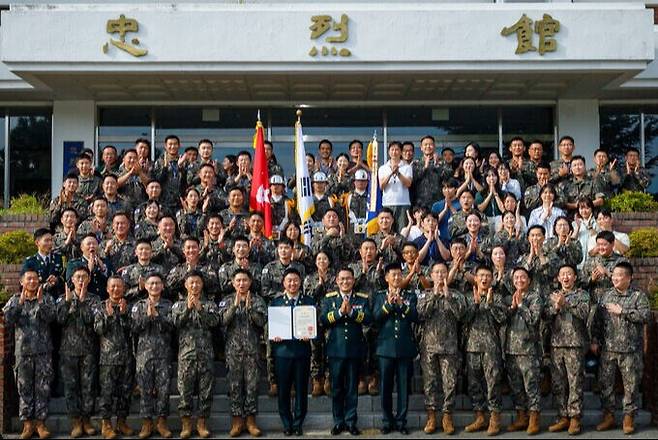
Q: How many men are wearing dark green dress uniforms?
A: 5